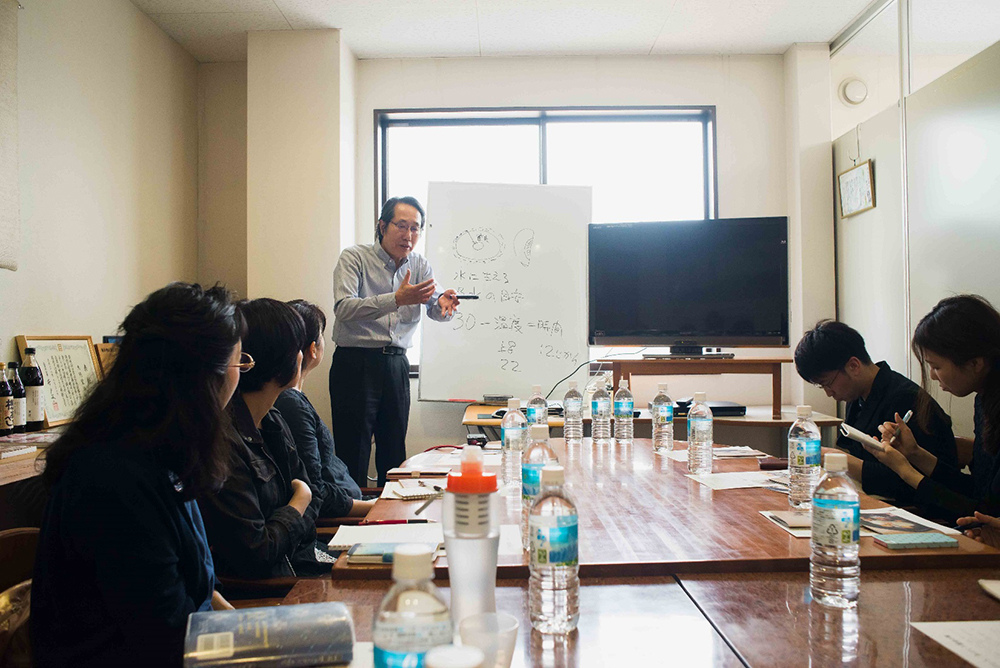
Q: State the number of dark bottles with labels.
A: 3